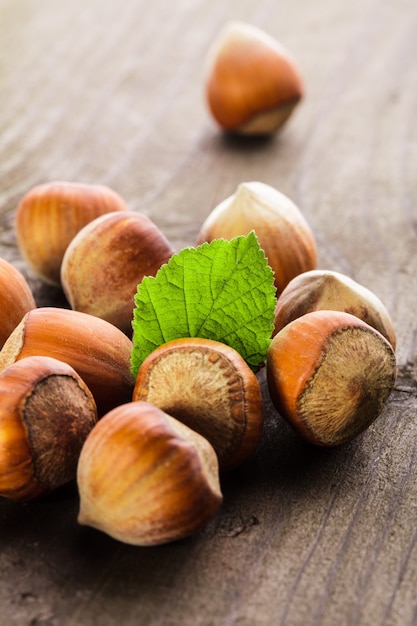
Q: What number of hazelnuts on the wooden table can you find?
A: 11